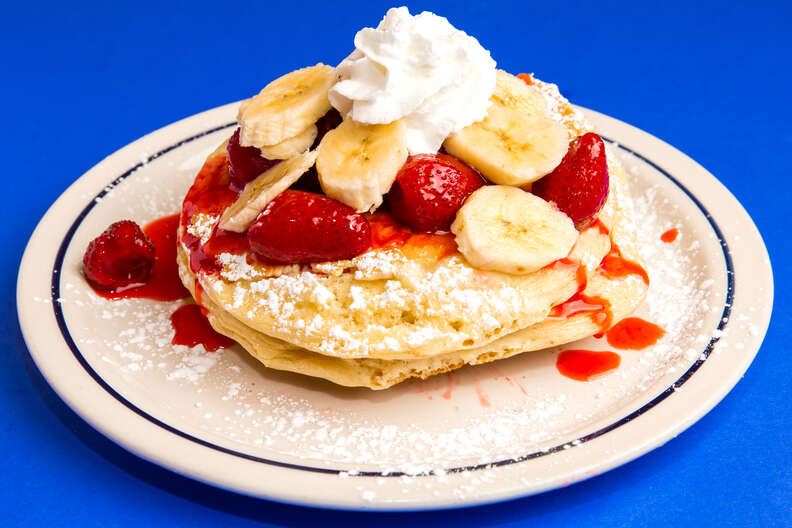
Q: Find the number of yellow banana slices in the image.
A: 7